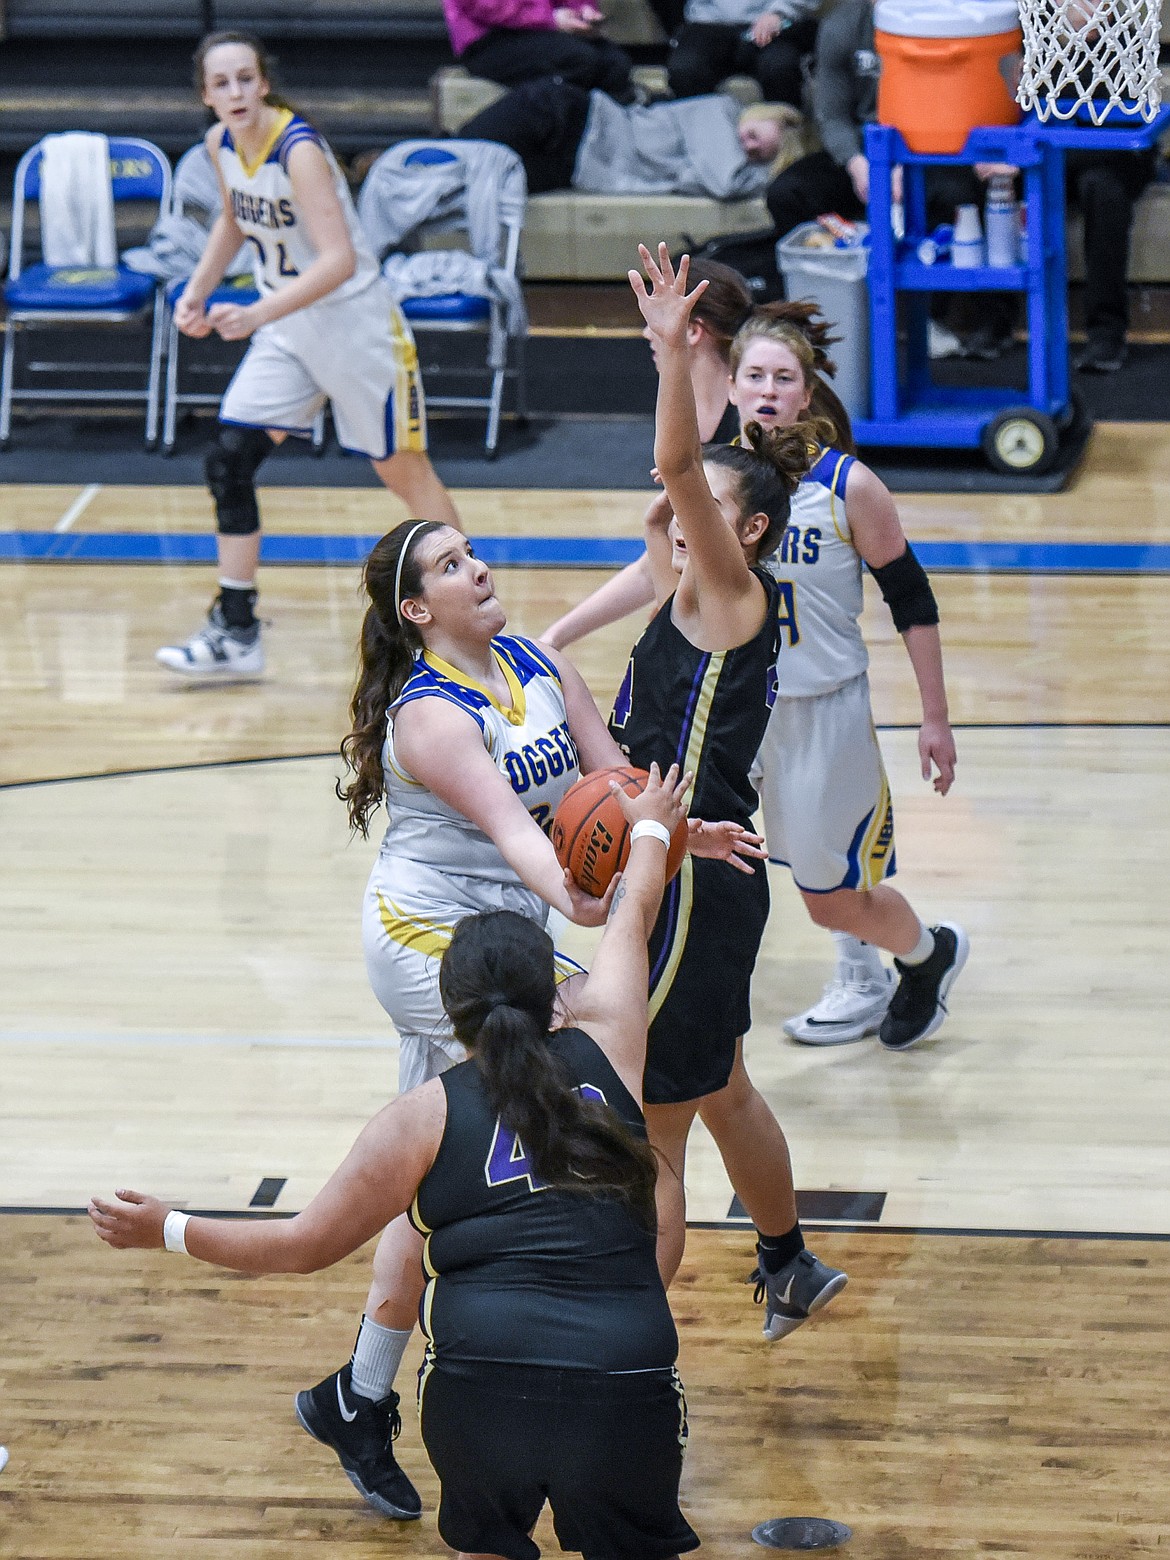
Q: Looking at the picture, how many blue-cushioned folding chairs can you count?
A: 3